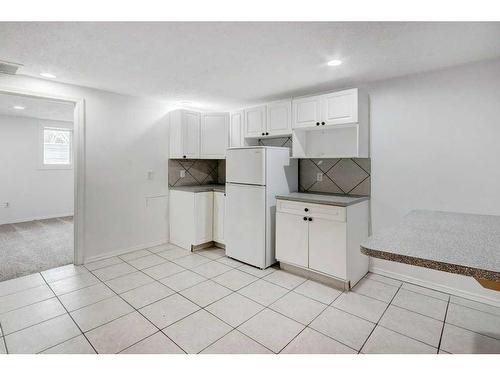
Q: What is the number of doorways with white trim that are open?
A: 1